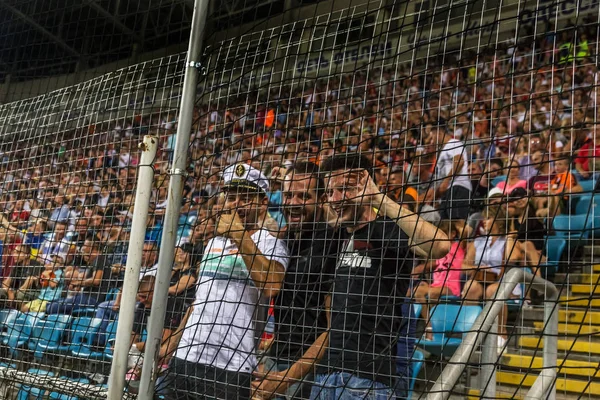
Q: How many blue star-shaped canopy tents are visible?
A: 0